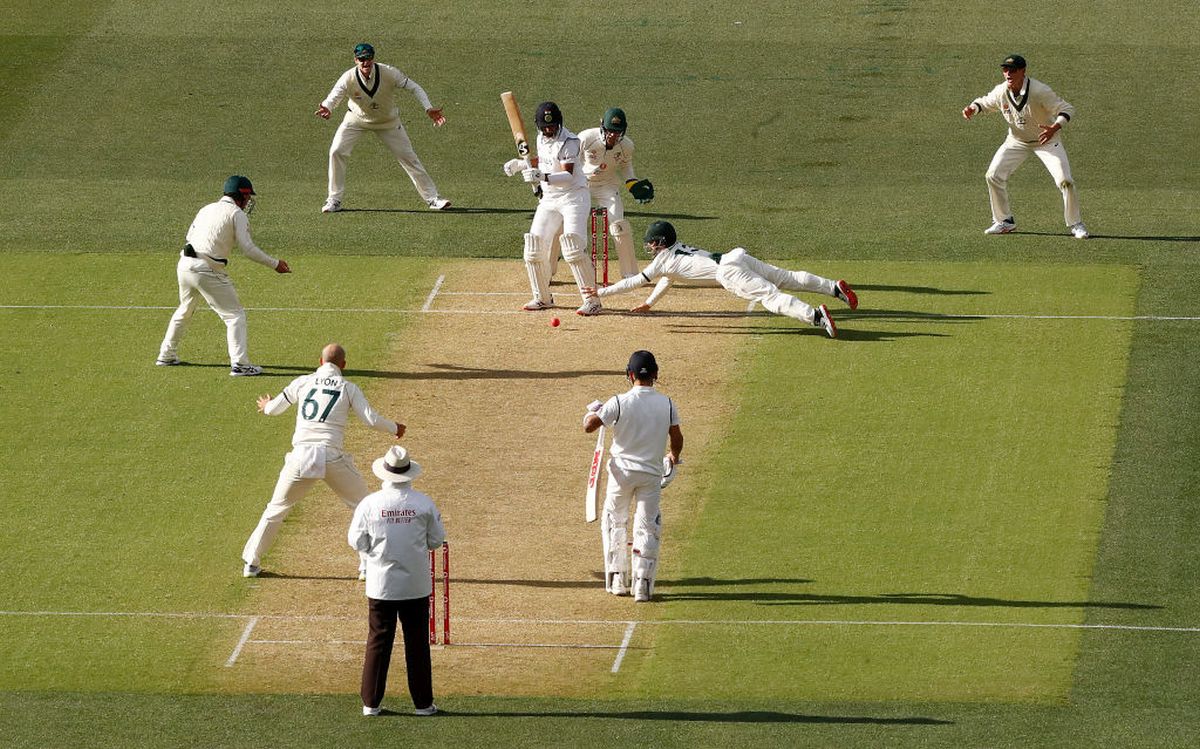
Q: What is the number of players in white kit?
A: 8